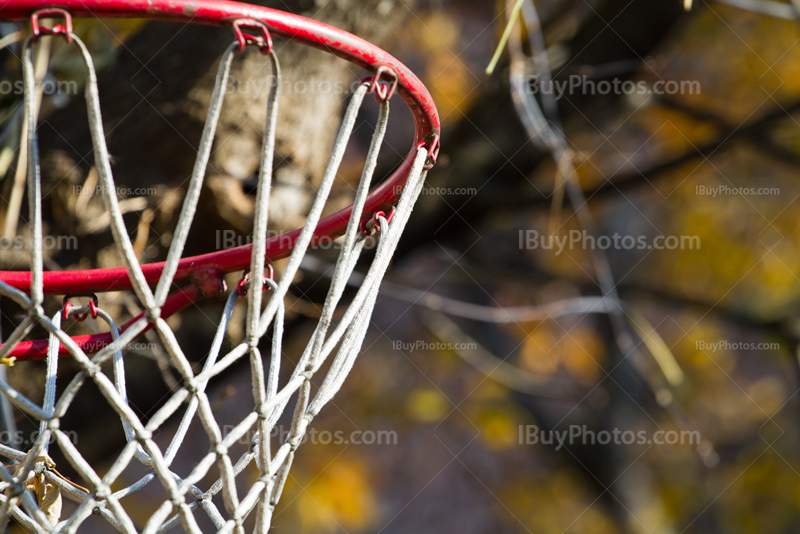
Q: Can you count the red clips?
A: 7